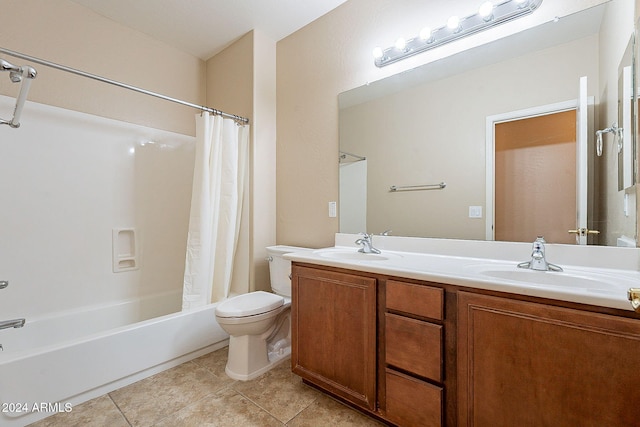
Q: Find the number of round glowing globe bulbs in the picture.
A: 6